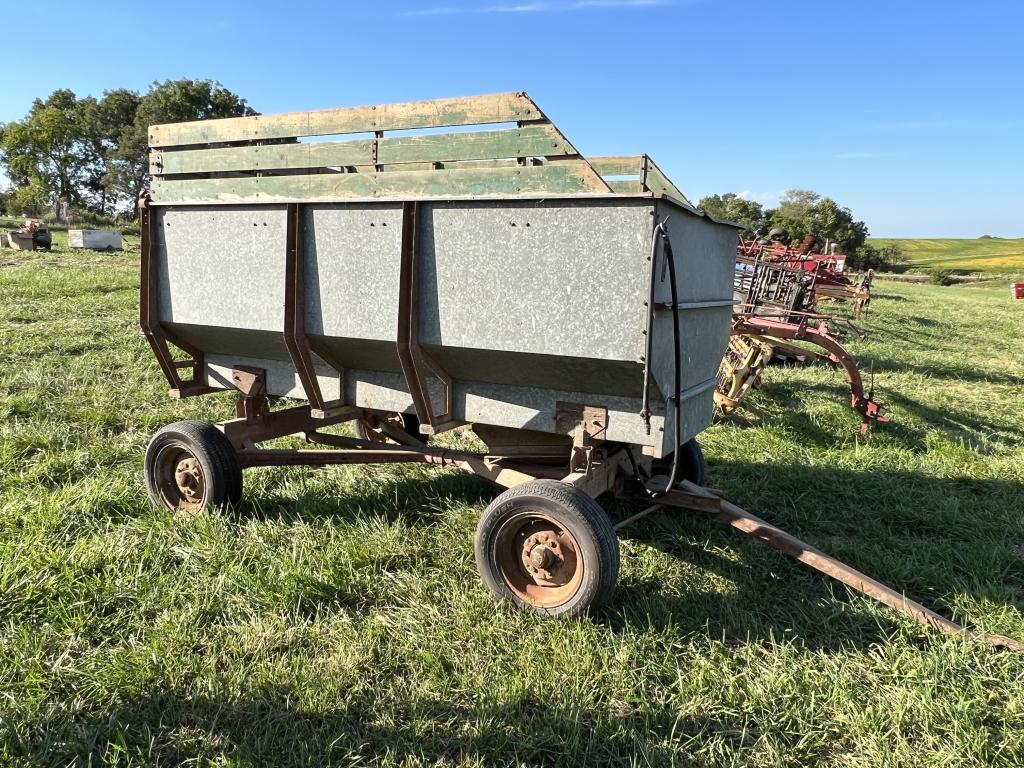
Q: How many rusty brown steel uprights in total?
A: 3